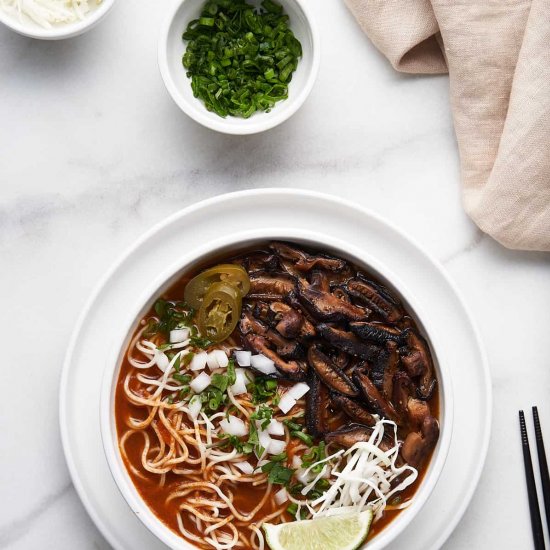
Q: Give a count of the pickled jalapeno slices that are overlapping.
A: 2